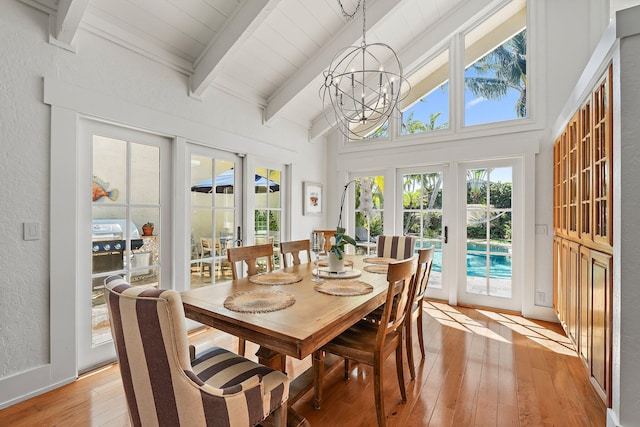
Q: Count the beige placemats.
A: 6